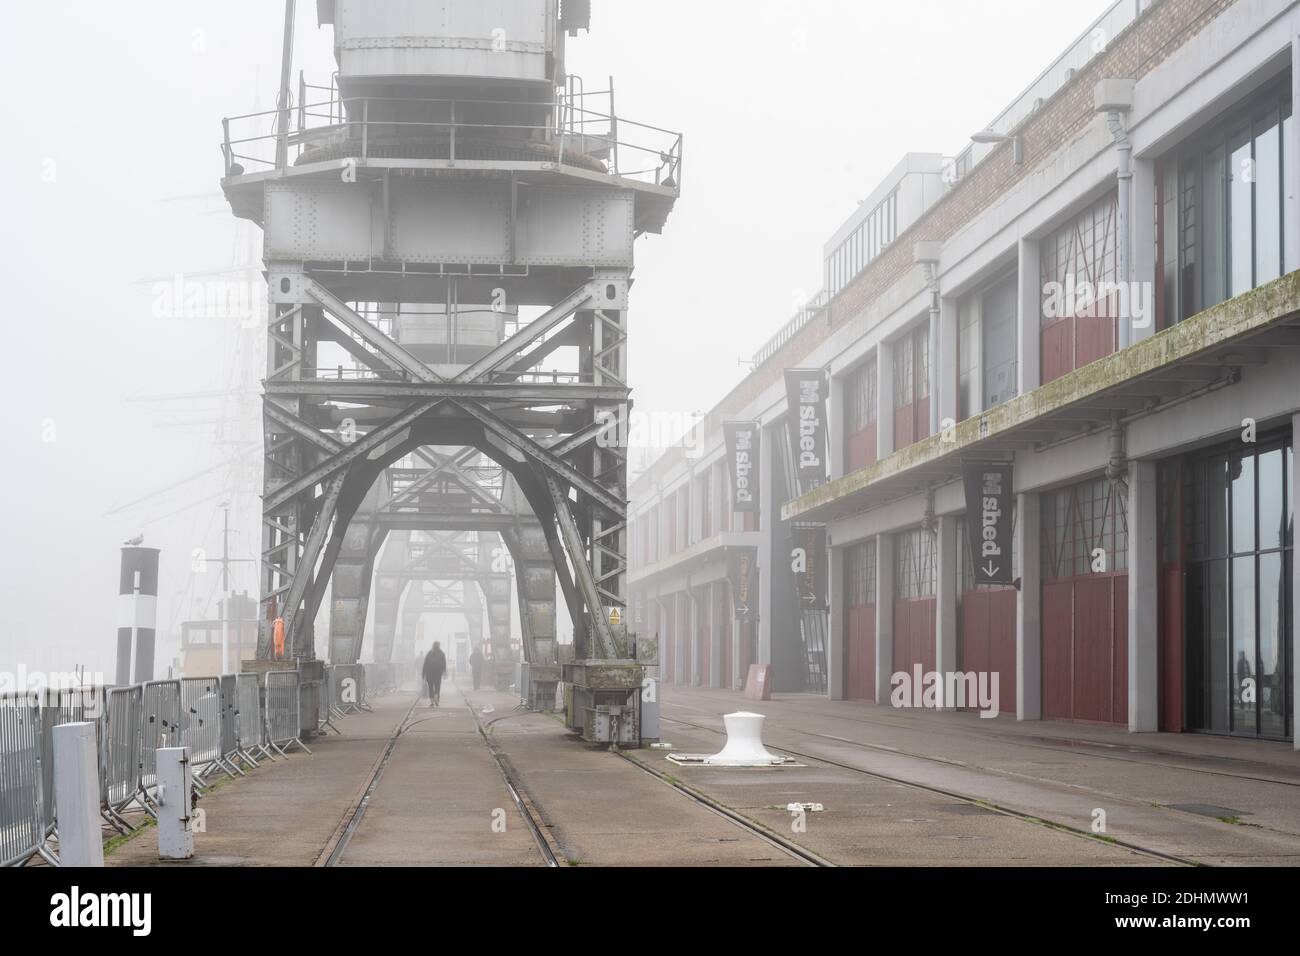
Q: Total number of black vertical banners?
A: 5